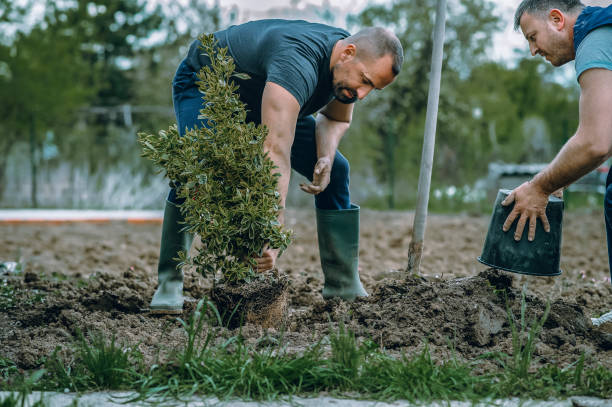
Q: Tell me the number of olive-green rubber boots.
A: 2